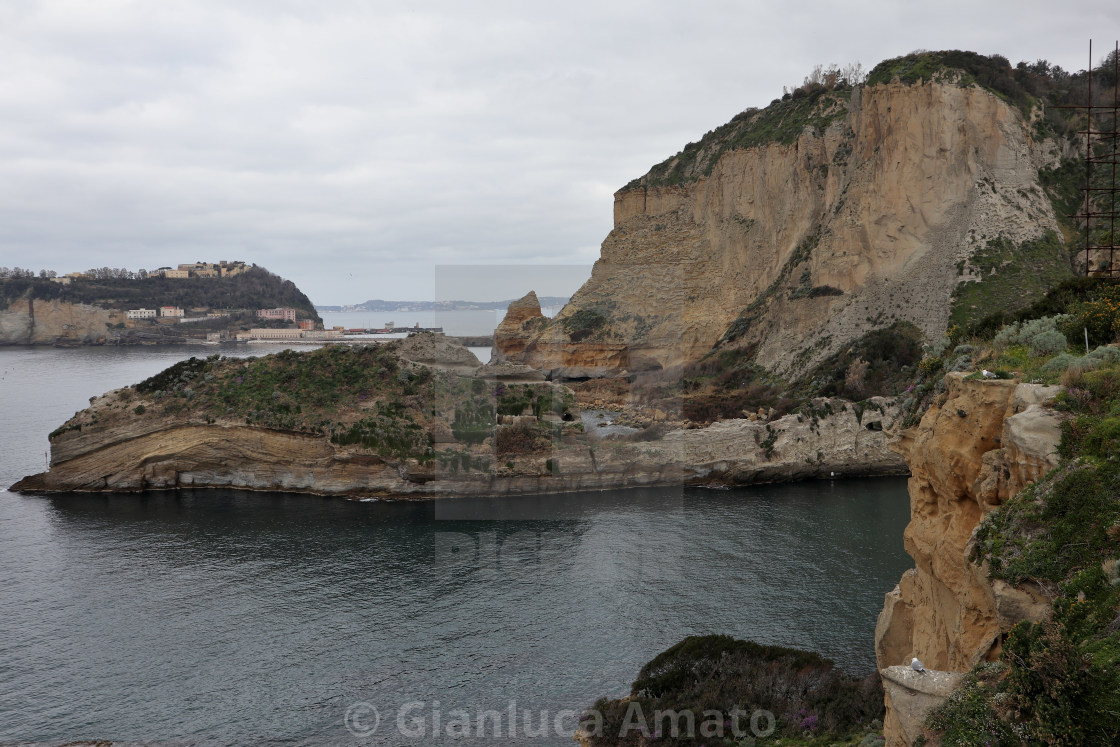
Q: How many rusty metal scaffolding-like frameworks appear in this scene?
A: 1